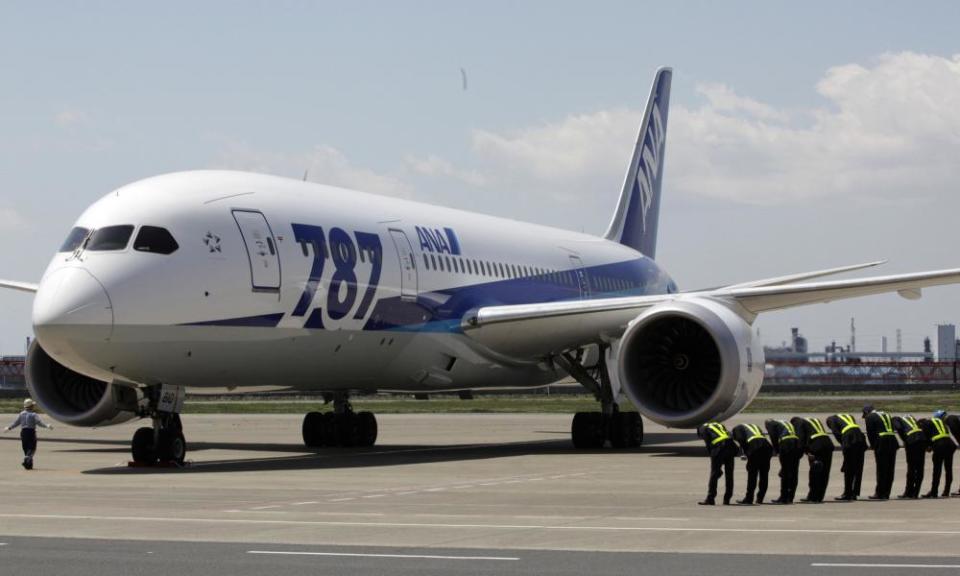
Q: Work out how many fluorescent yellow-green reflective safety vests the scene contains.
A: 8